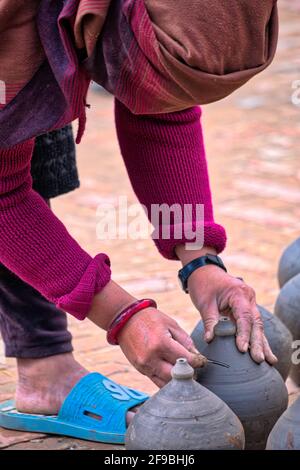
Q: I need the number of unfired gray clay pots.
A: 6